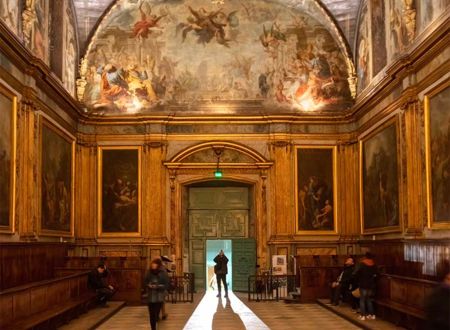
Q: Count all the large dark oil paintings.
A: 6